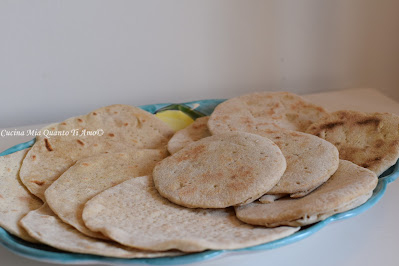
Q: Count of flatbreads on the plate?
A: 11